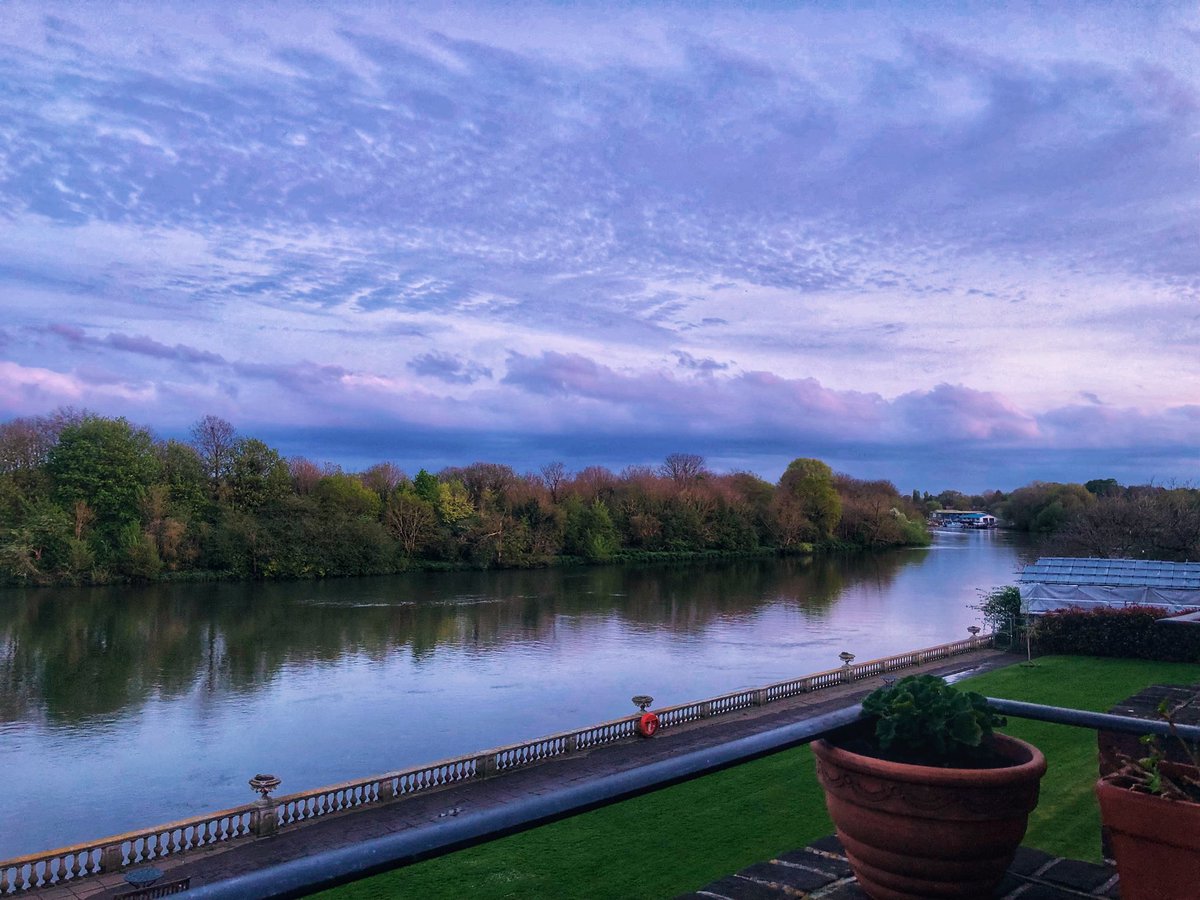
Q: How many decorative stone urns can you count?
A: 4